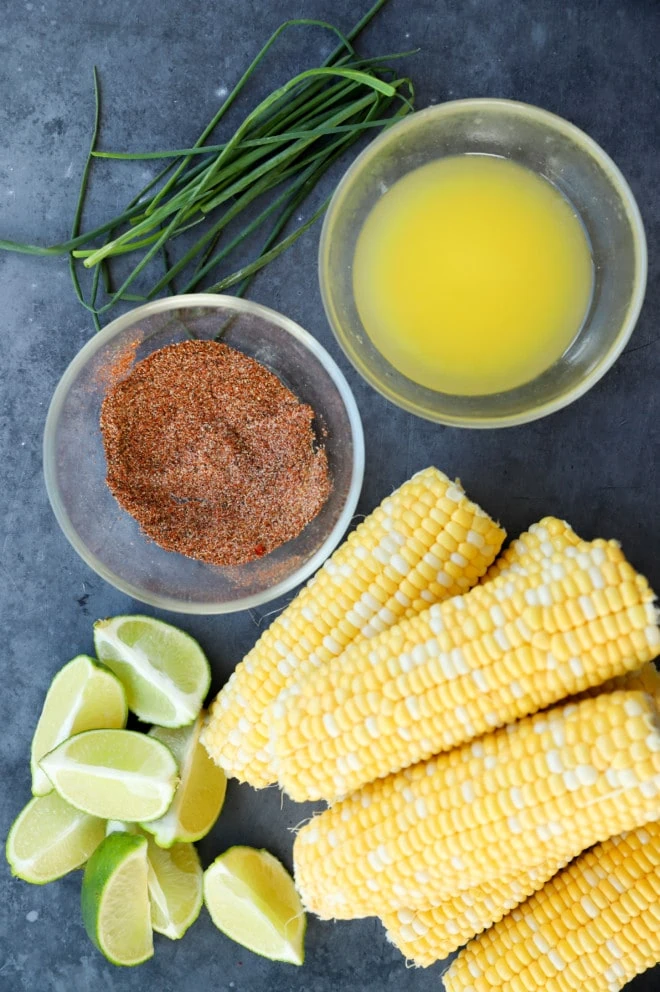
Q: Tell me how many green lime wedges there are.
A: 8